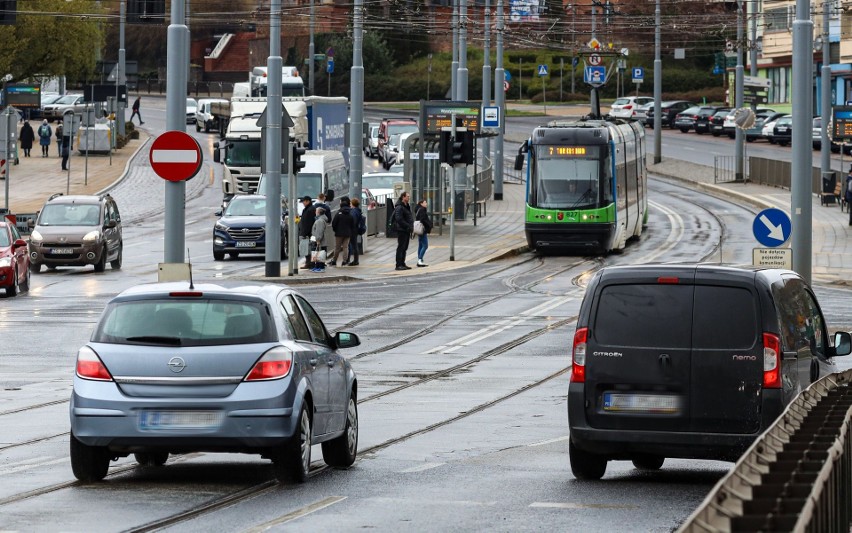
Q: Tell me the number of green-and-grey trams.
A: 1